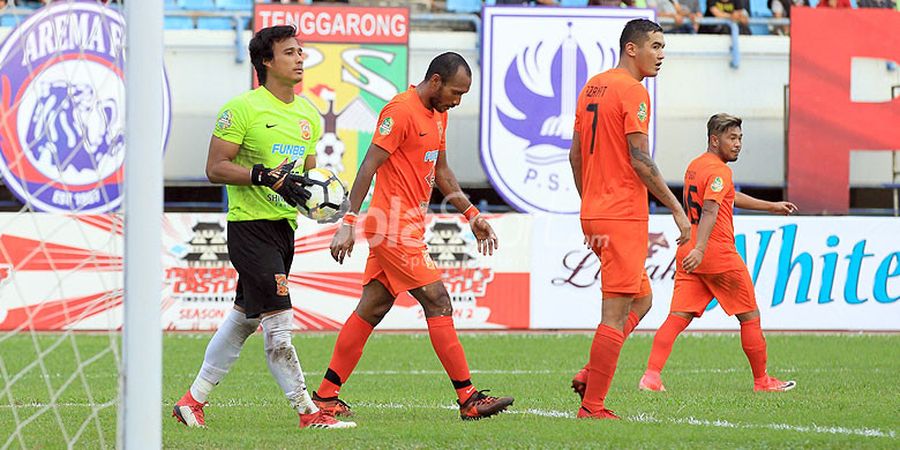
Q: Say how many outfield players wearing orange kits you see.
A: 3